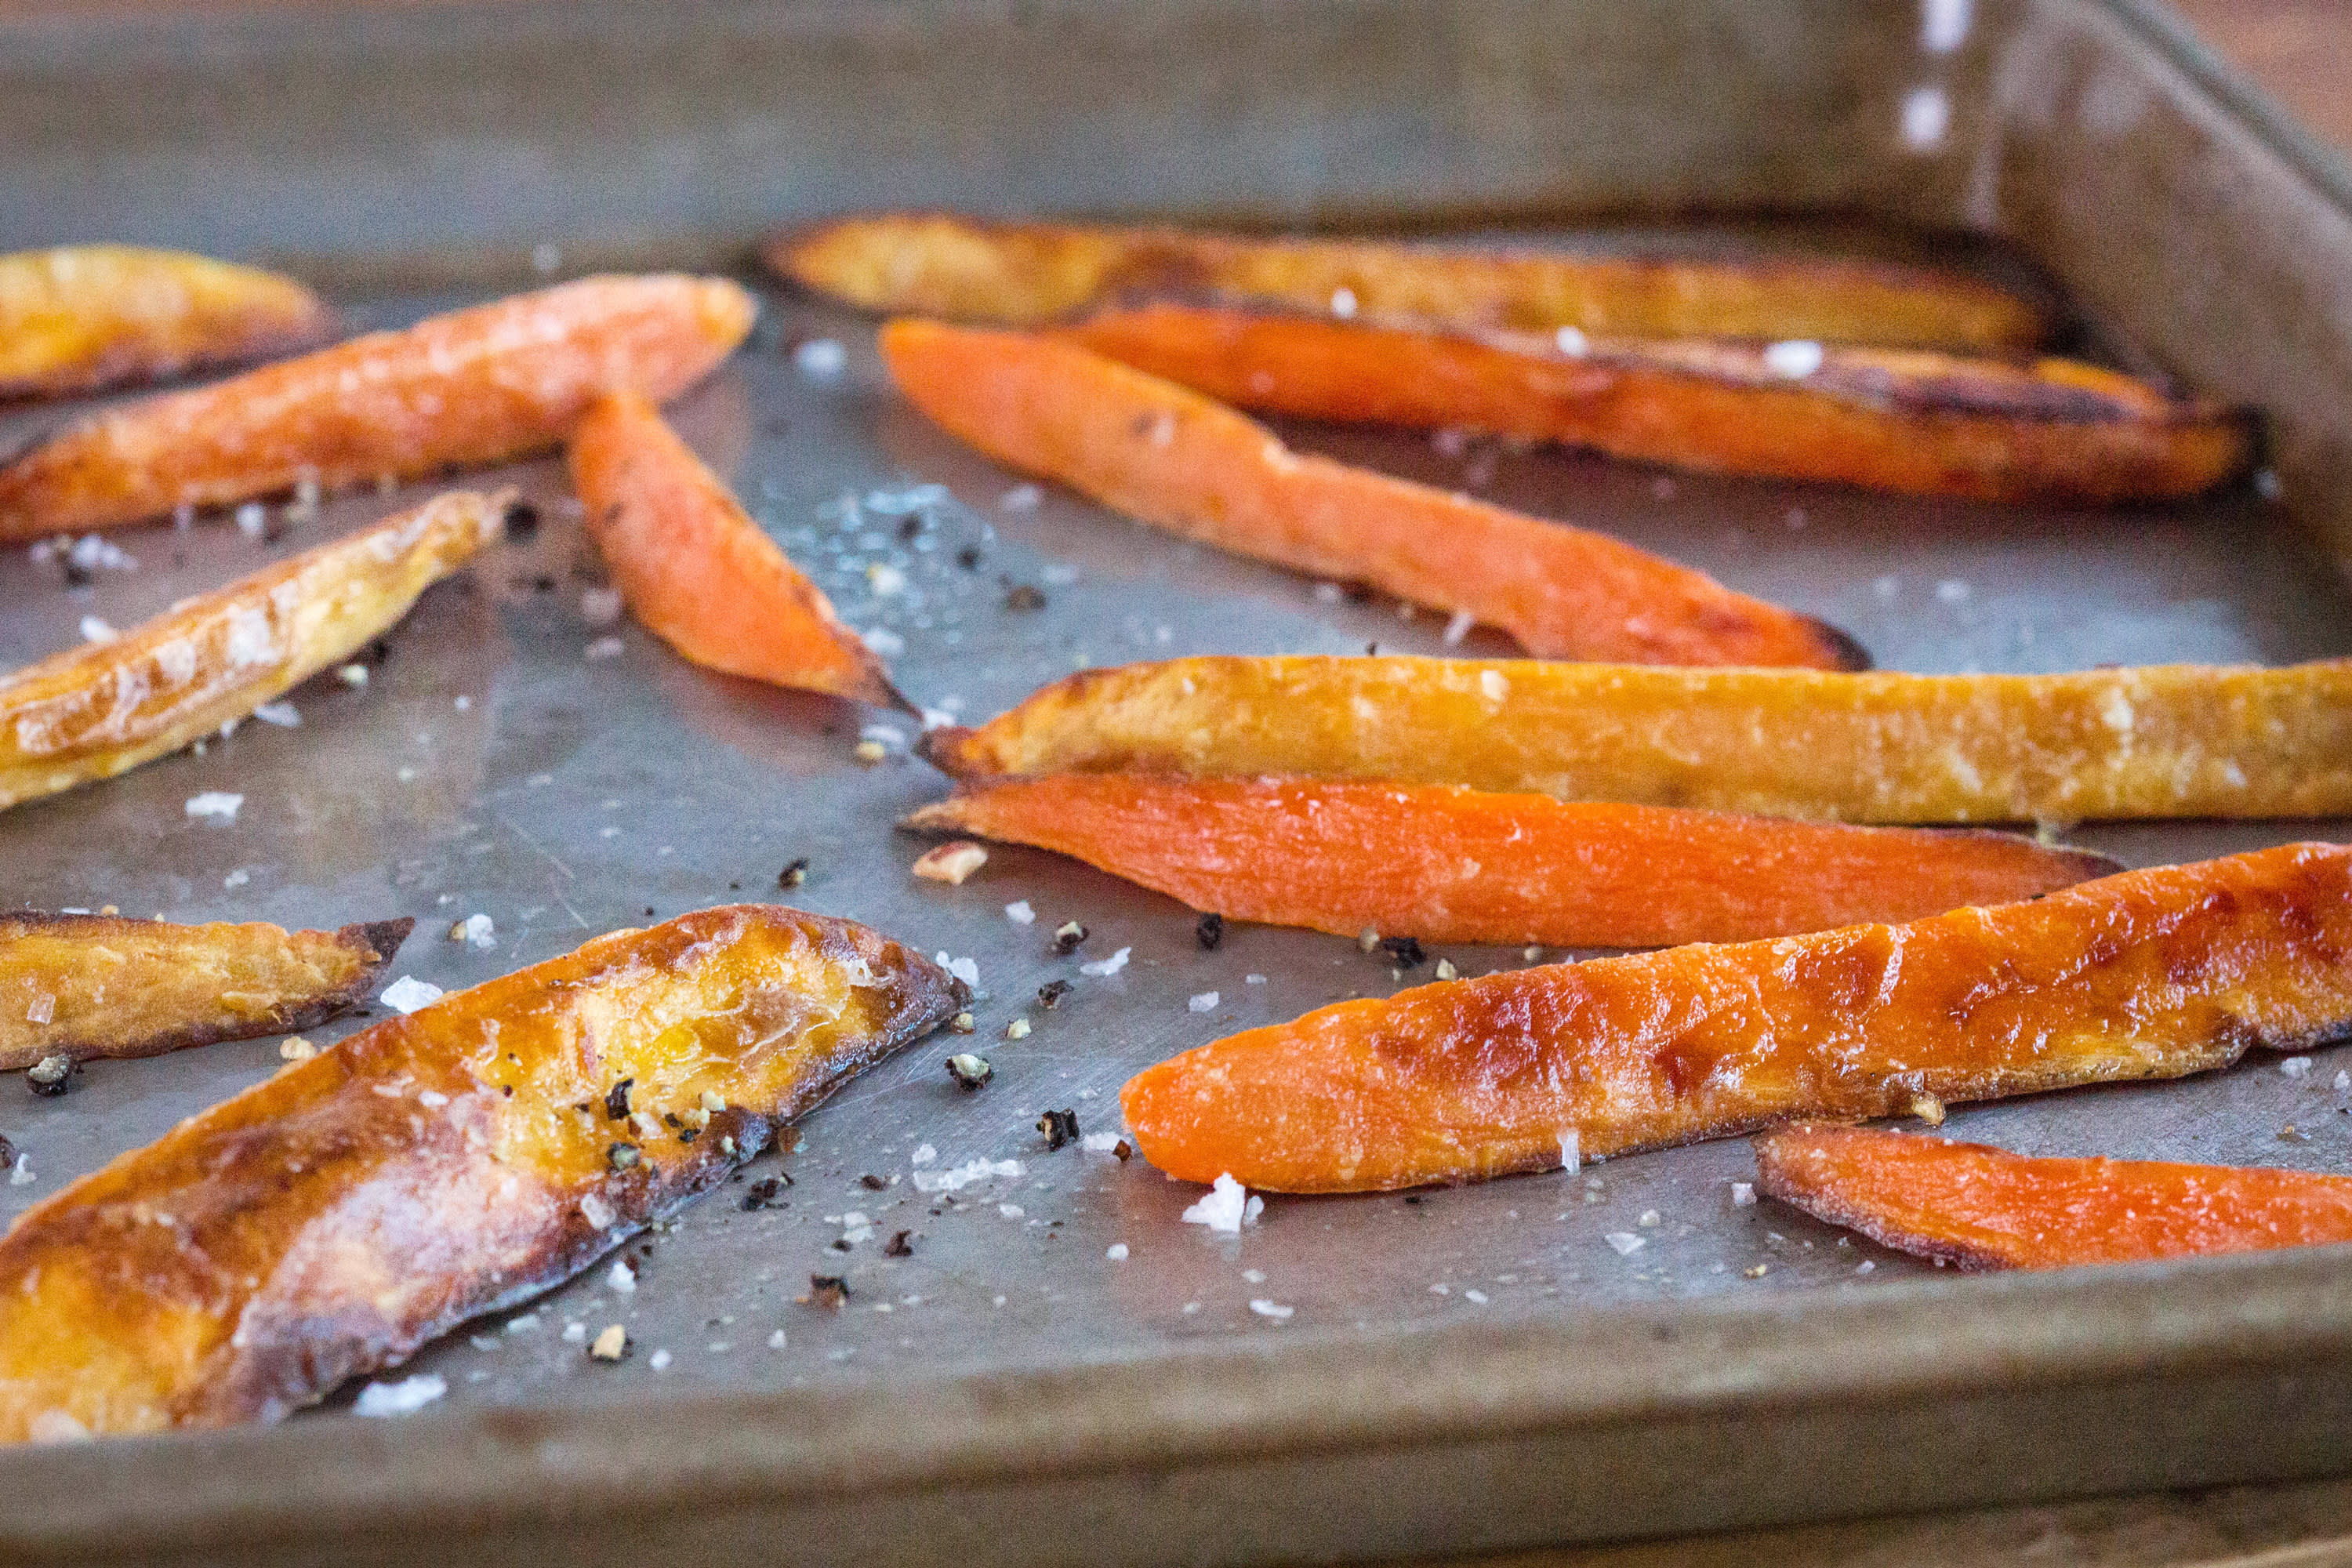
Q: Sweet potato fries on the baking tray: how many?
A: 13